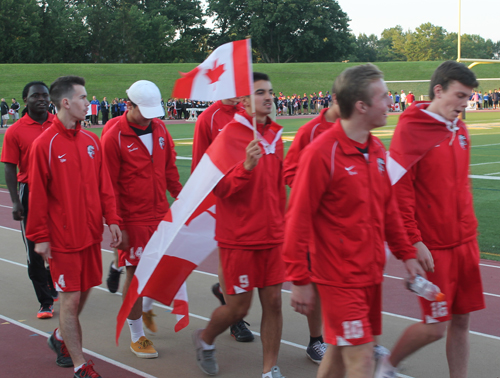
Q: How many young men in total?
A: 8